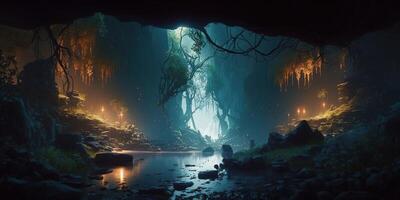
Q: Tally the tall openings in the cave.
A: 1